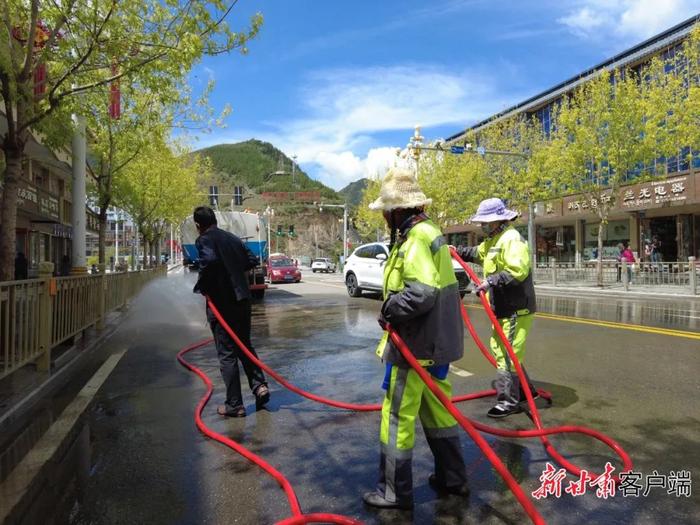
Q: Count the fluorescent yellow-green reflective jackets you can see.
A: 2